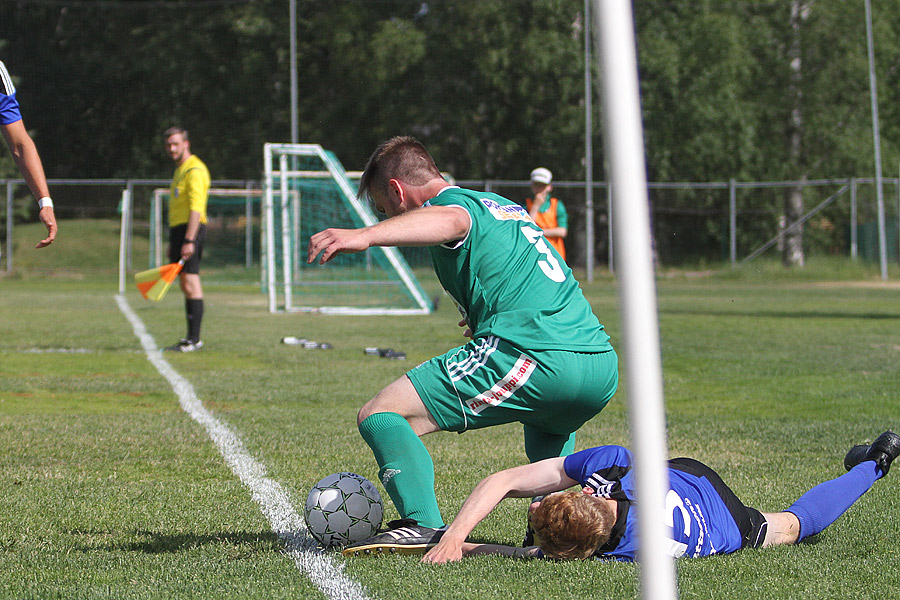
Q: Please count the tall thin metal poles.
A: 3